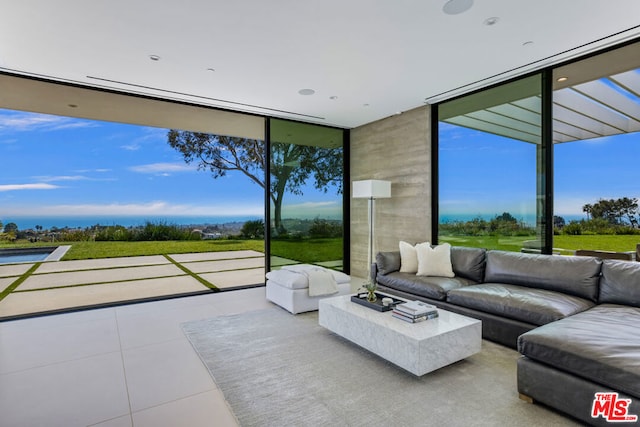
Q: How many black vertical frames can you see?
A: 4